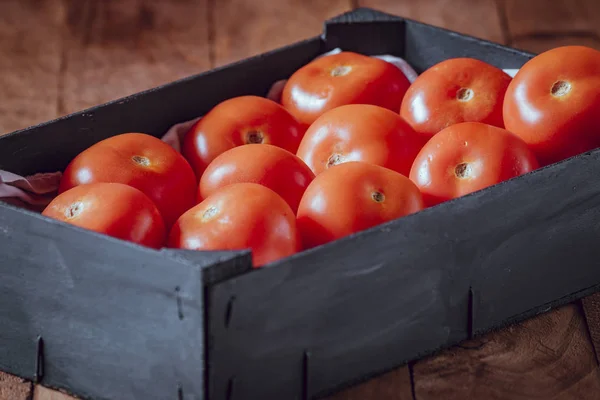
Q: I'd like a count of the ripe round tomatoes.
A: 11